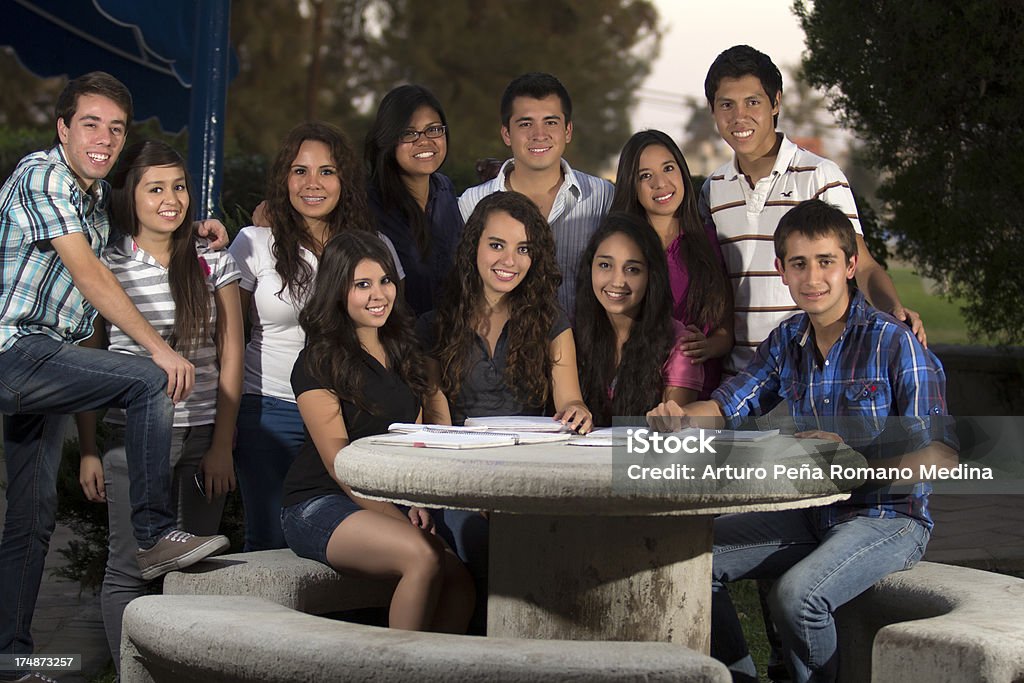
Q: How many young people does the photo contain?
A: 11